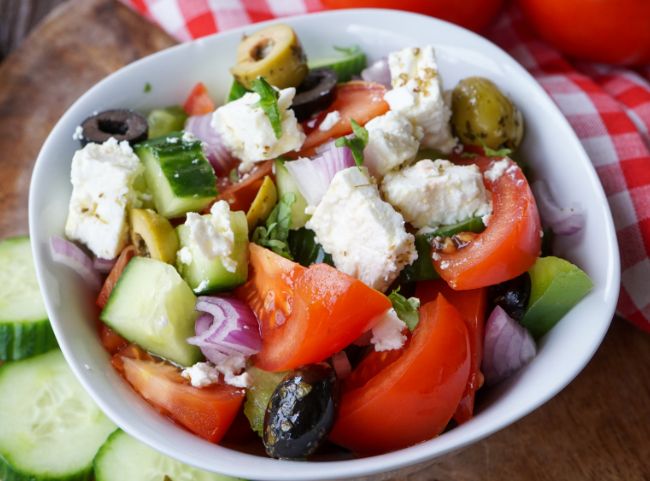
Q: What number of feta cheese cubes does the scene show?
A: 6